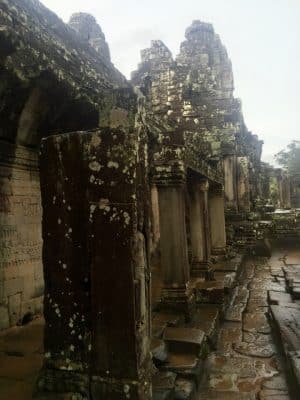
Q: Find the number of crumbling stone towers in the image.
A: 3